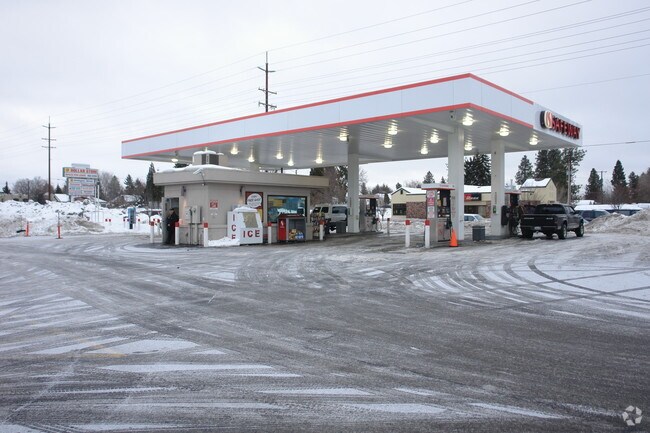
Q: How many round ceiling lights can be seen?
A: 15